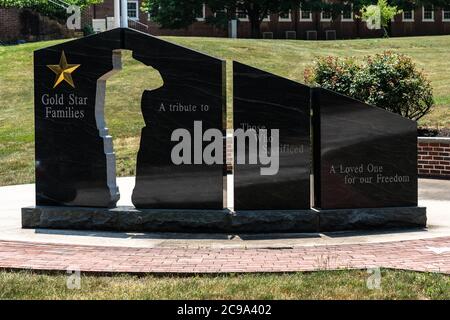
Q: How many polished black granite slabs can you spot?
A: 4